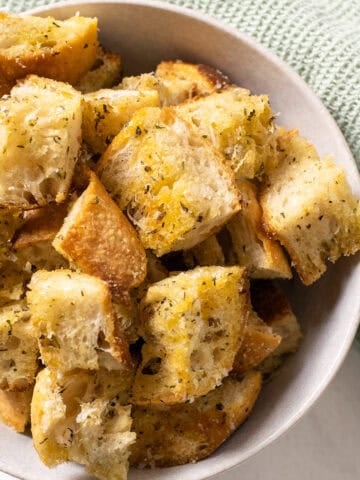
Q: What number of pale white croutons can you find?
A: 0